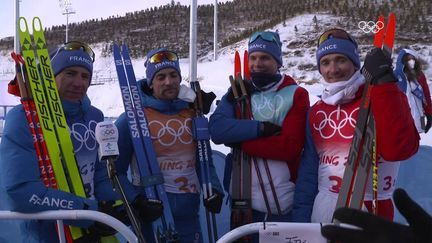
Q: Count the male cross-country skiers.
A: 4